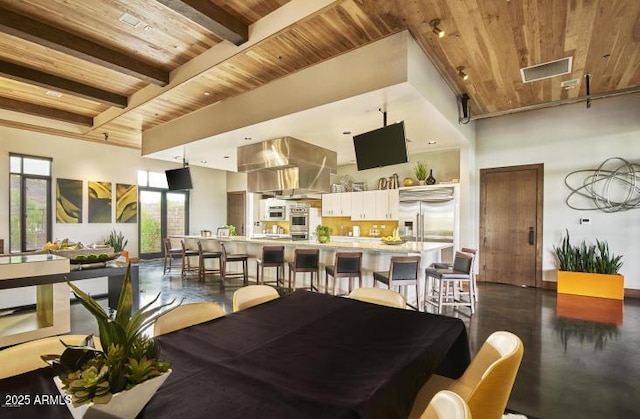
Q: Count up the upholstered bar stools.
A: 10